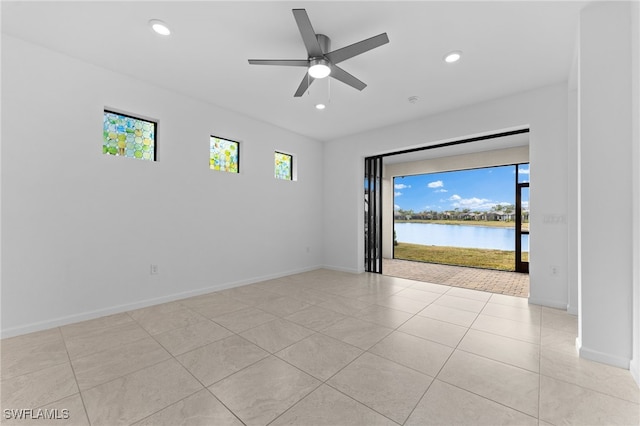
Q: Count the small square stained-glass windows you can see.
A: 3